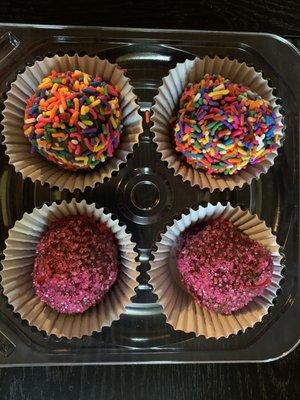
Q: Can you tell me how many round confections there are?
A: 4